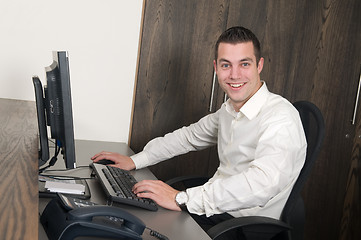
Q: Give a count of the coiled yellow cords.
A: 0